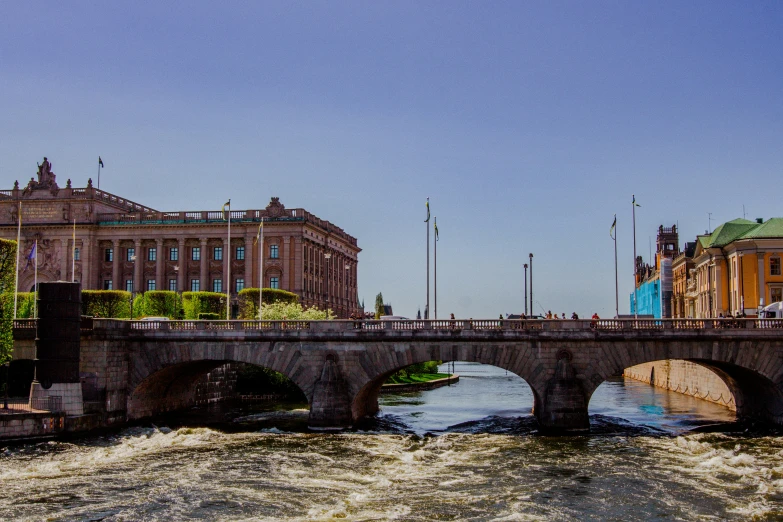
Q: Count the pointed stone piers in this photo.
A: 2